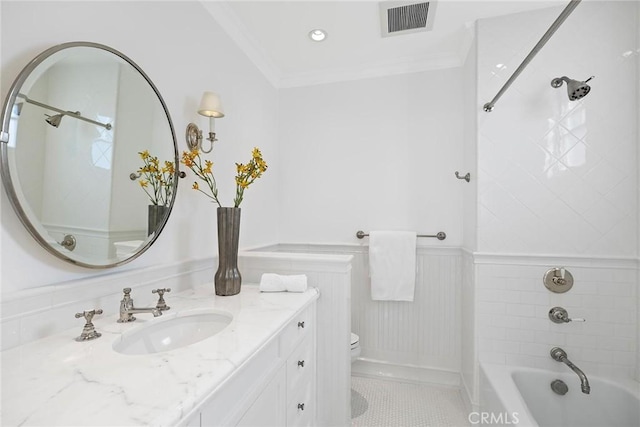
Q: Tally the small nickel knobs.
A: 3